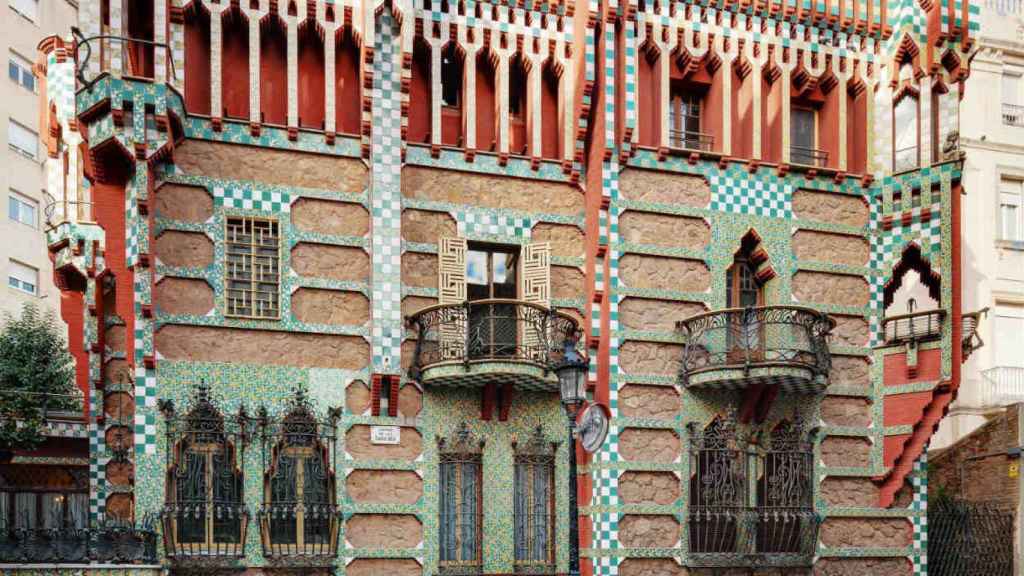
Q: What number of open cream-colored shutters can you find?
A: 2